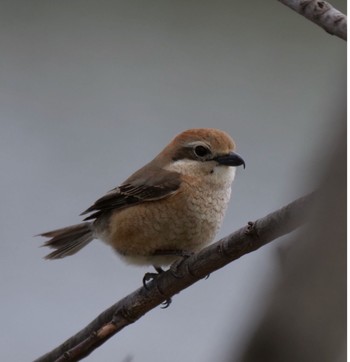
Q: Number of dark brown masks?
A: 1